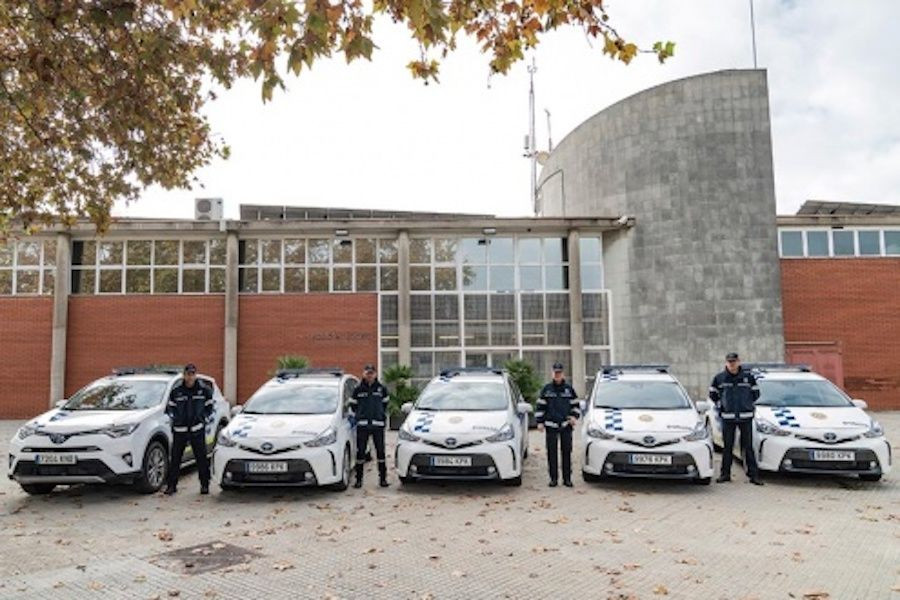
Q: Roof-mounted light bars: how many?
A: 5